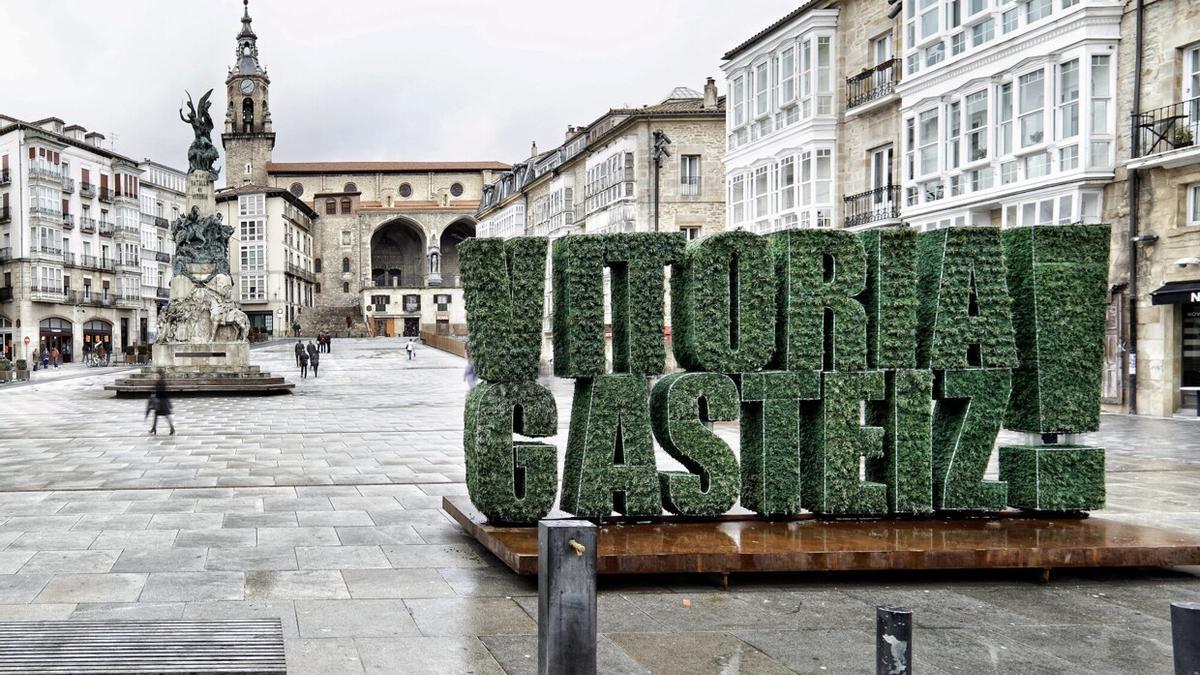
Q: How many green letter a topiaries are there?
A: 2